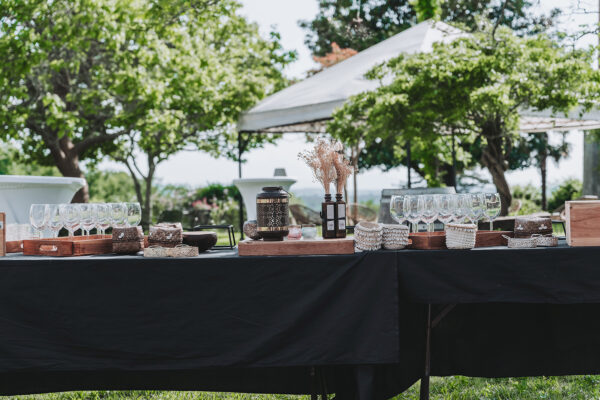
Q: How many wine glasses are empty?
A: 14